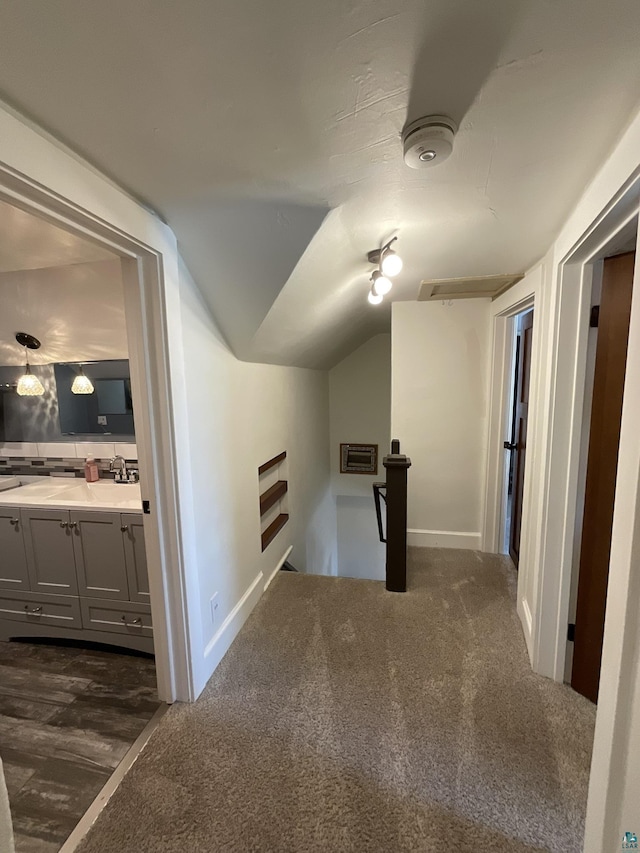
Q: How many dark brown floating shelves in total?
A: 3